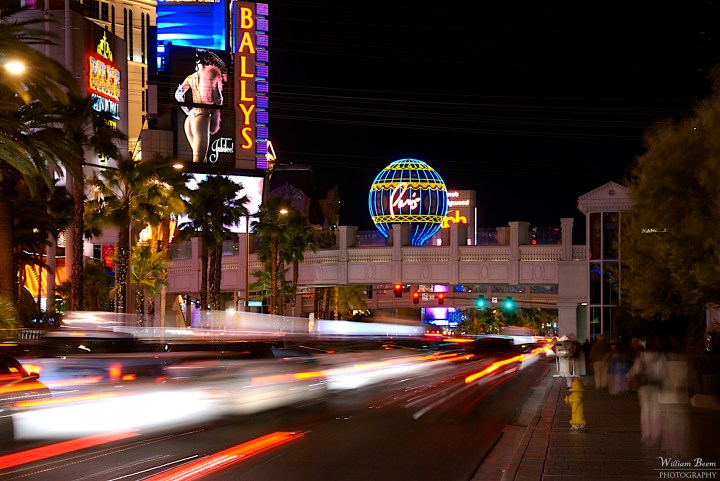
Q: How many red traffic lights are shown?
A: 3